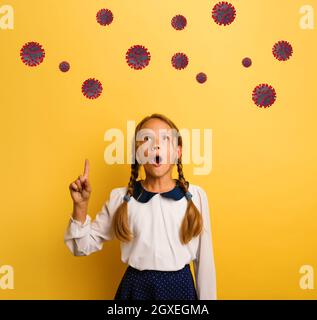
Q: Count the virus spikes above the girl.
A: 12